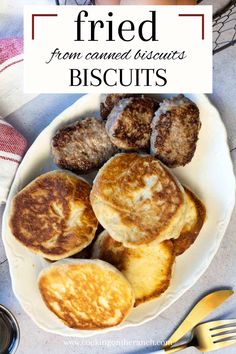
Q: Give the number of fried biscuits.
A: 5